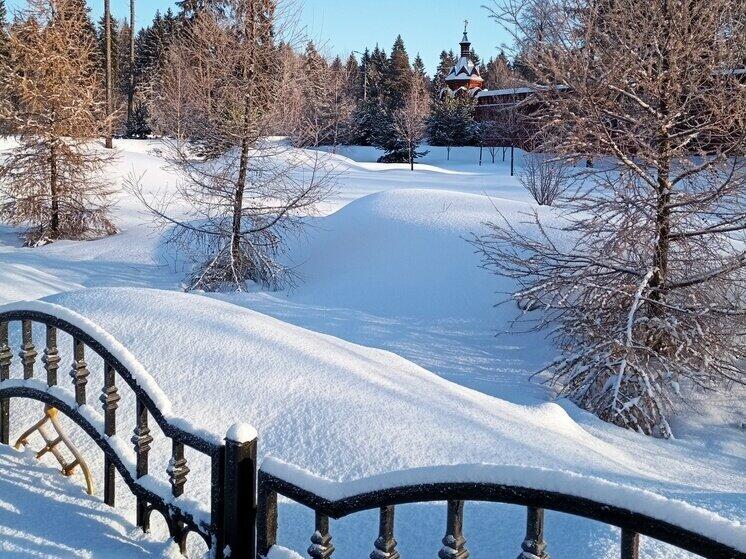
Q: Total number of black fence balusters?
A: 12